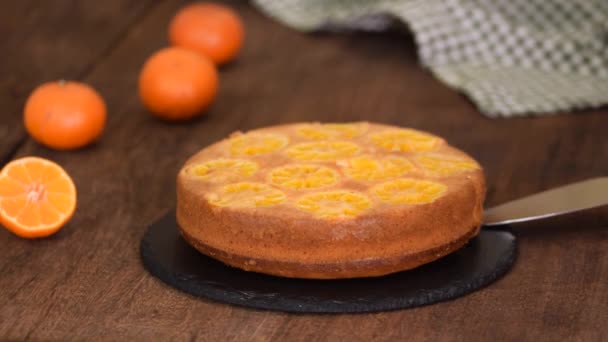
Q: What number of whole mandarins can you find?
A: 3